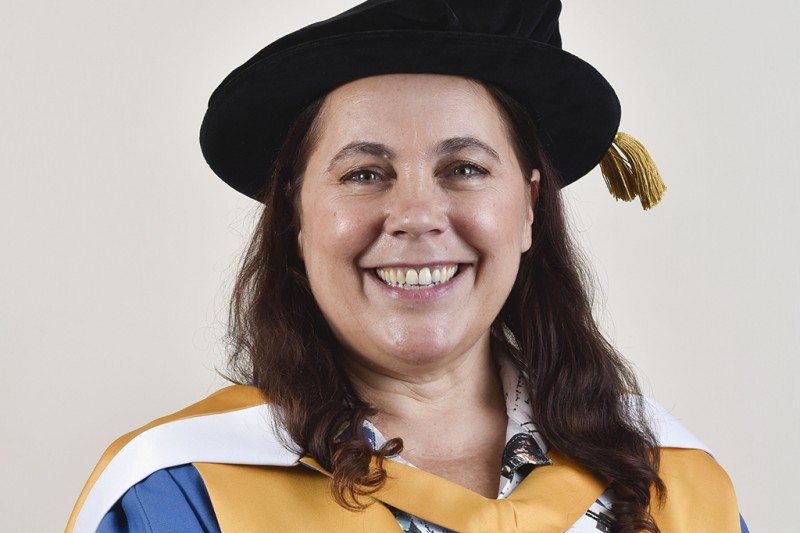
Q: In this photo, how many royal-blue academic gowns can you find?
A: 1